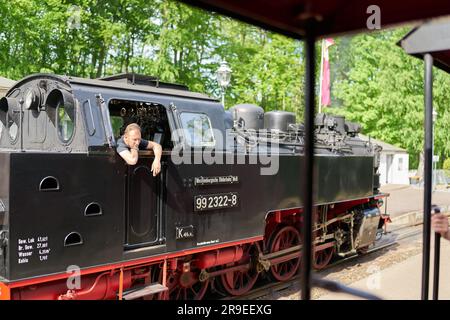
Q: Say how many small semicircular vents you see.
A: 3